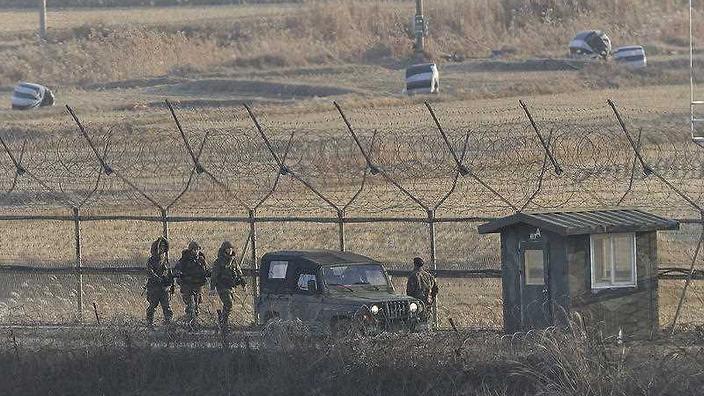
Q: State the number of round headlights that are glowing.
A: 2